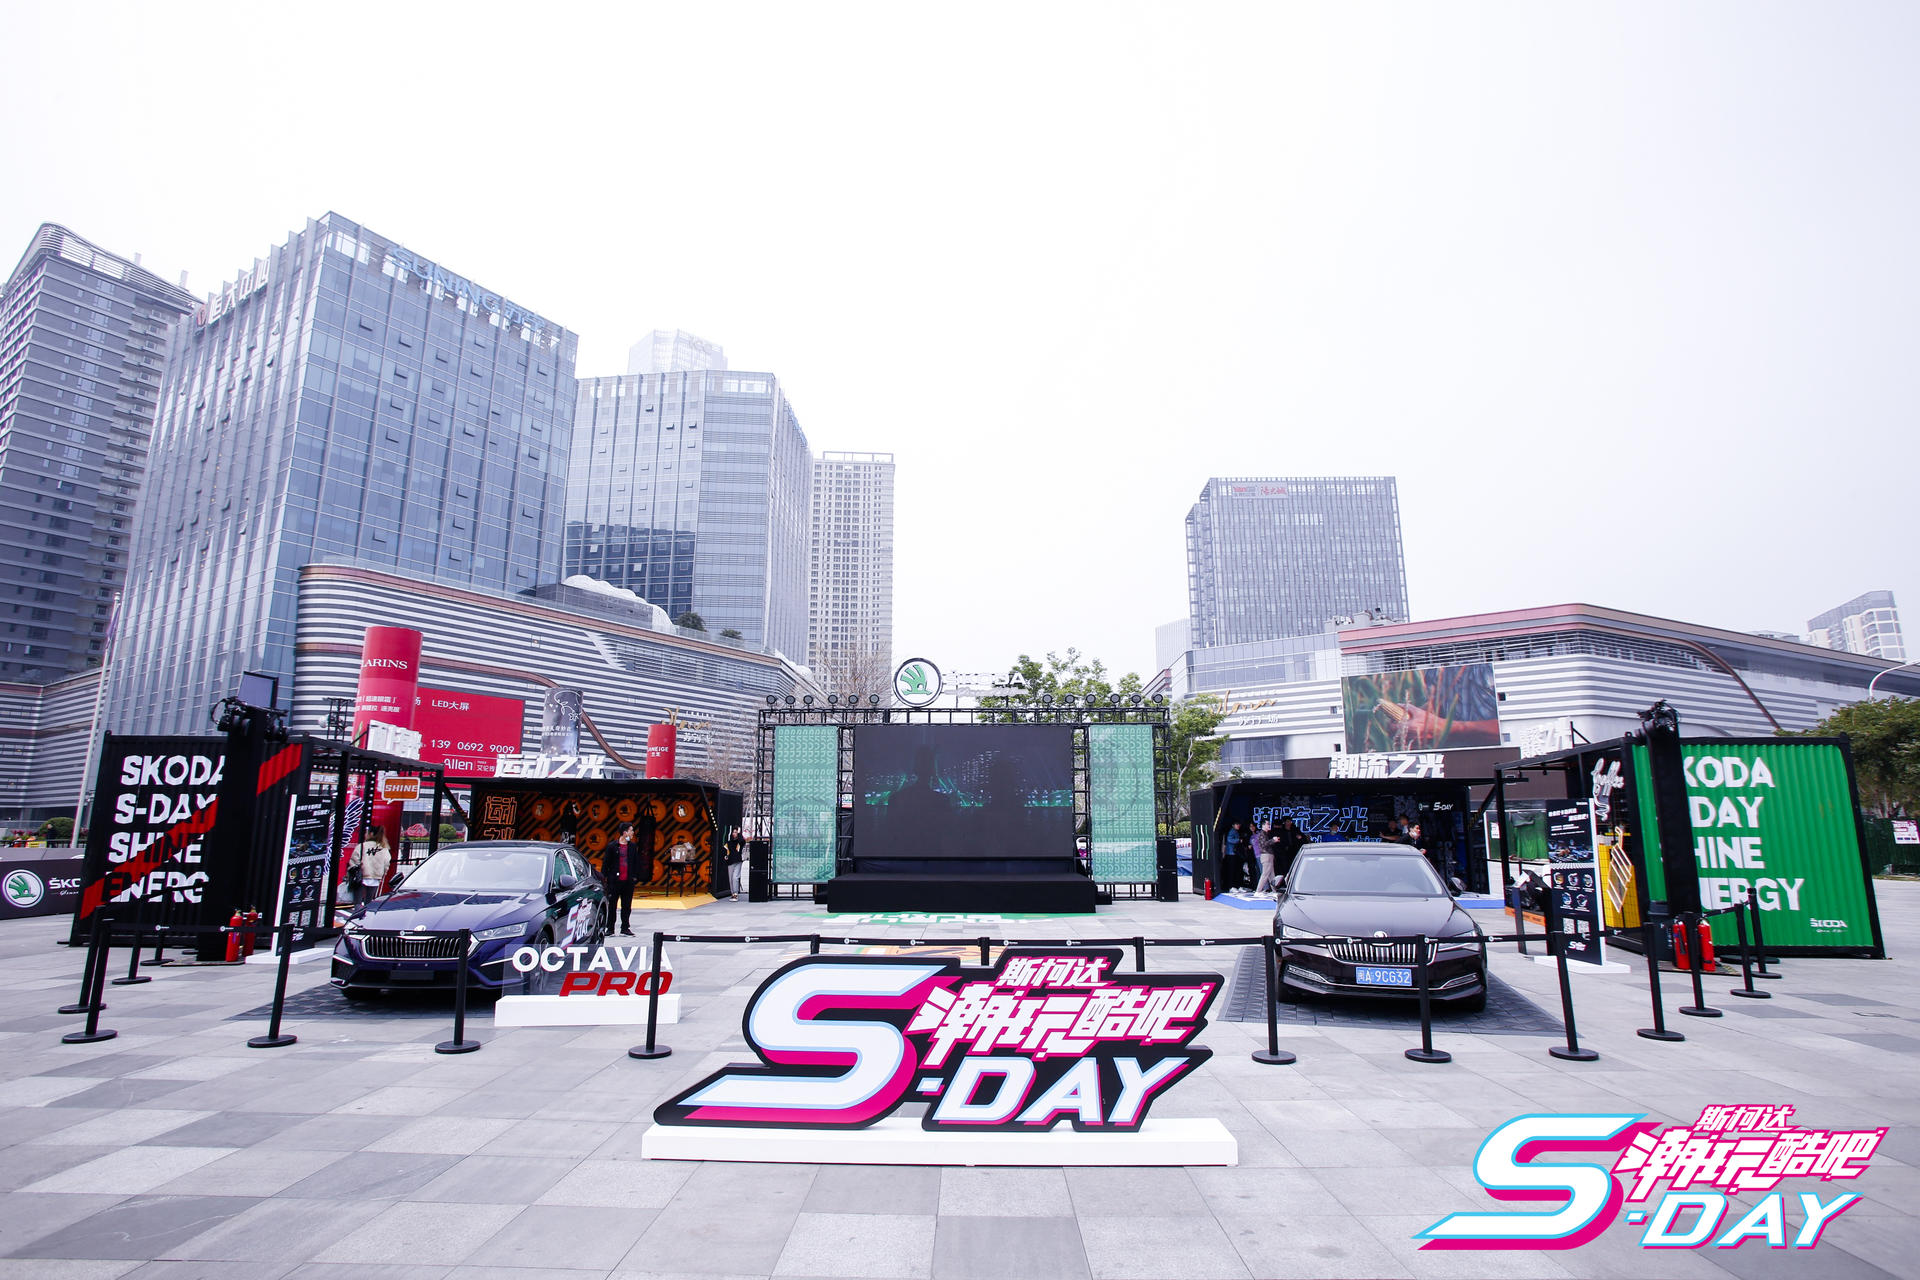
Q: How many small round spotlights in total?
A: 12